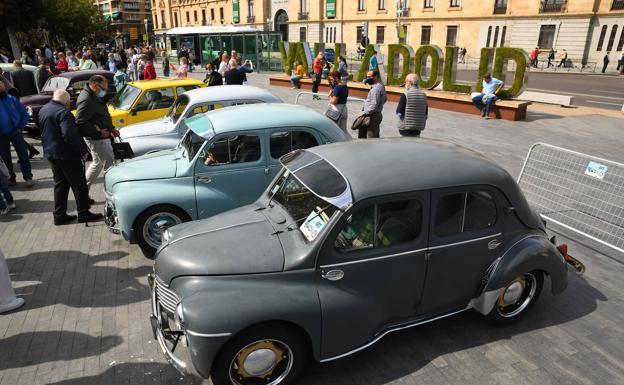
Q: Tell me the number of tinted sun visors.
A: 2